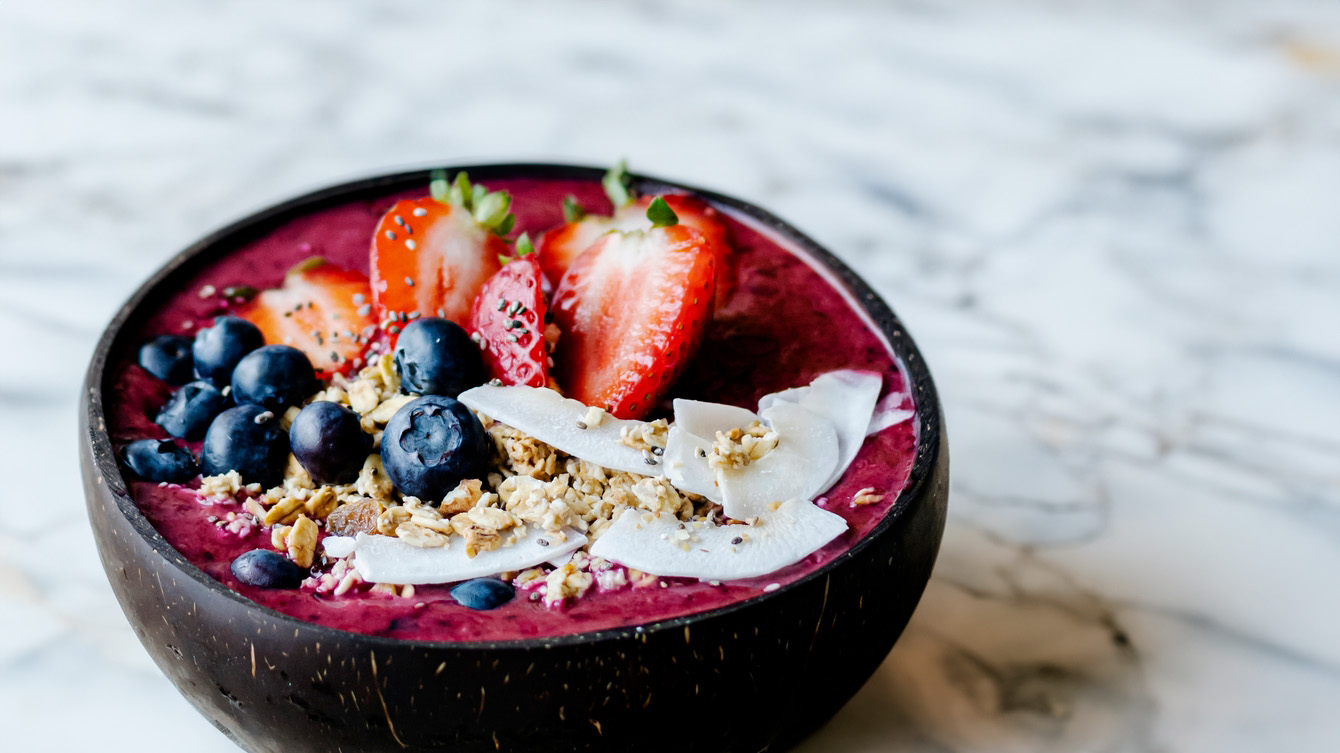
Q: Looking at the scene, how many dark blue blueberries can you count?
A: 11